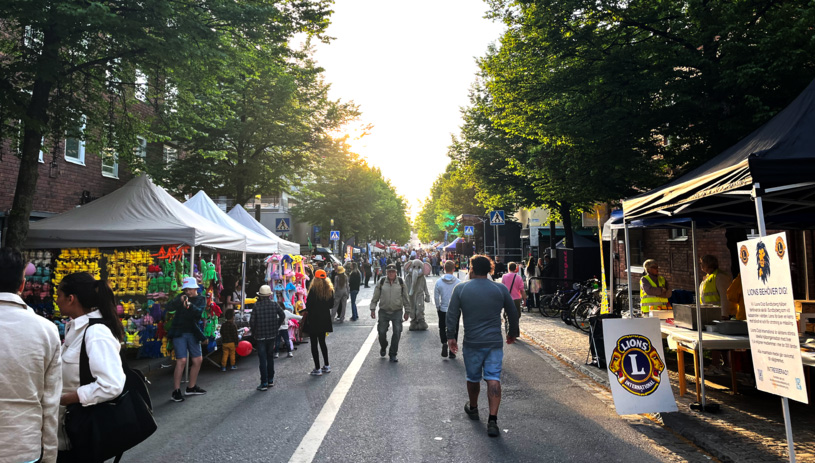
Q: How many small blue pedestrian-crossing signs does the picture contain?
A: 4